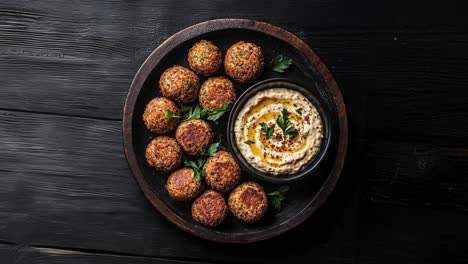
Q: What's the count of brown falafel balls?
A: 11